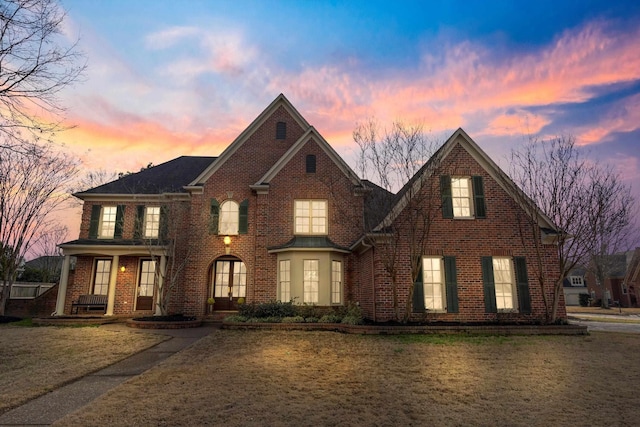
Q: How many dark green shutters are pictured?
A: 12